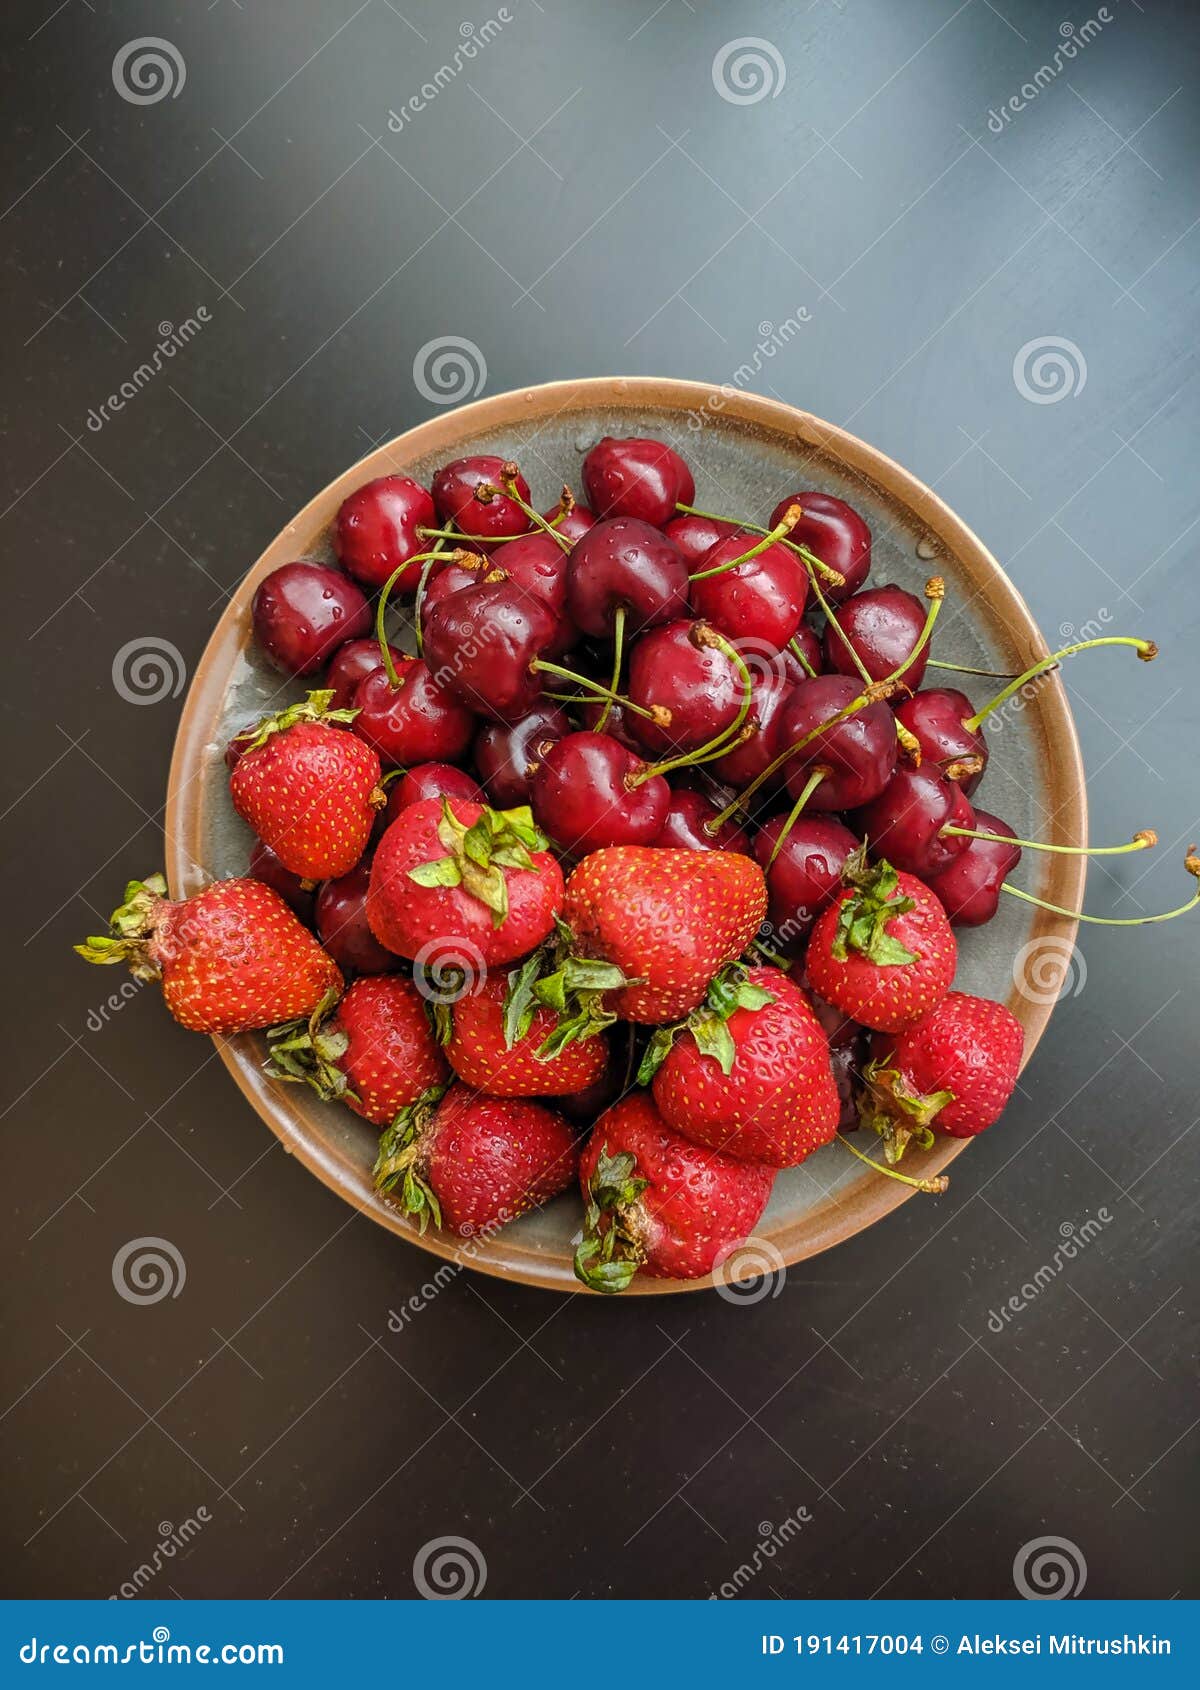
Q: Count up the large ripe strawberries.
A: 11